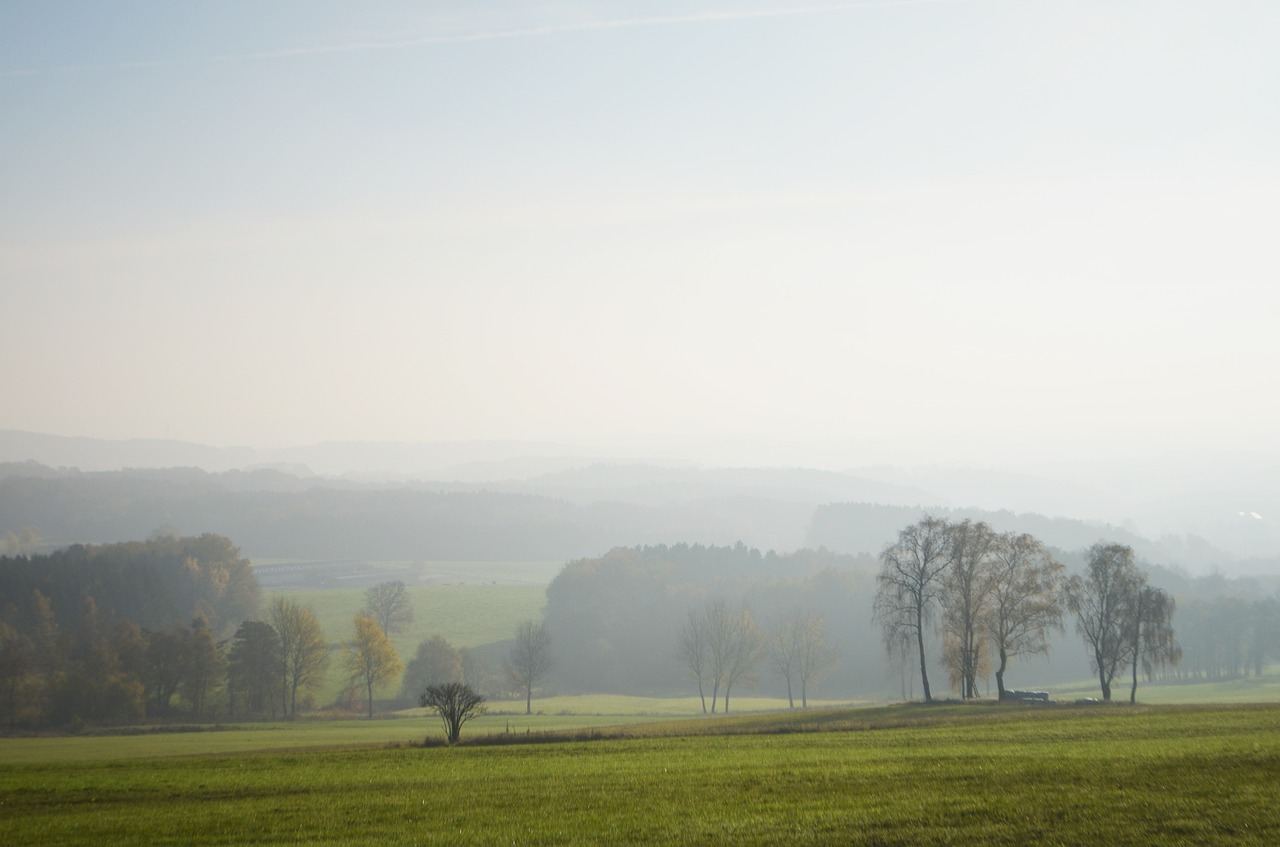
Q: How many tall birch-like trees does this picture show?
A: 5